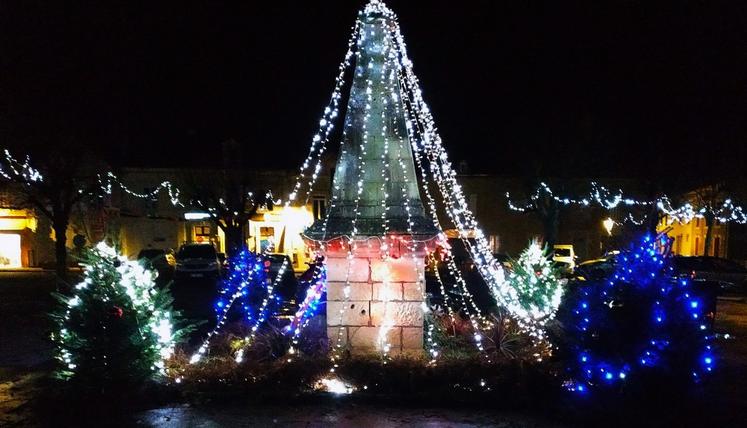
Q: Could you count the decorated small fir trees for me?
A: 4